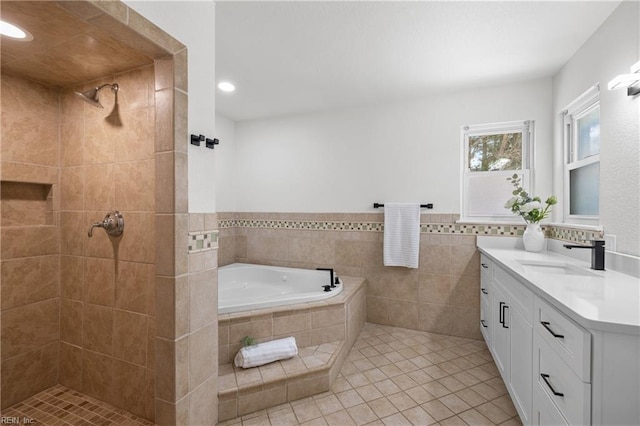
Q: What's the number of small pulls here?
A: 3